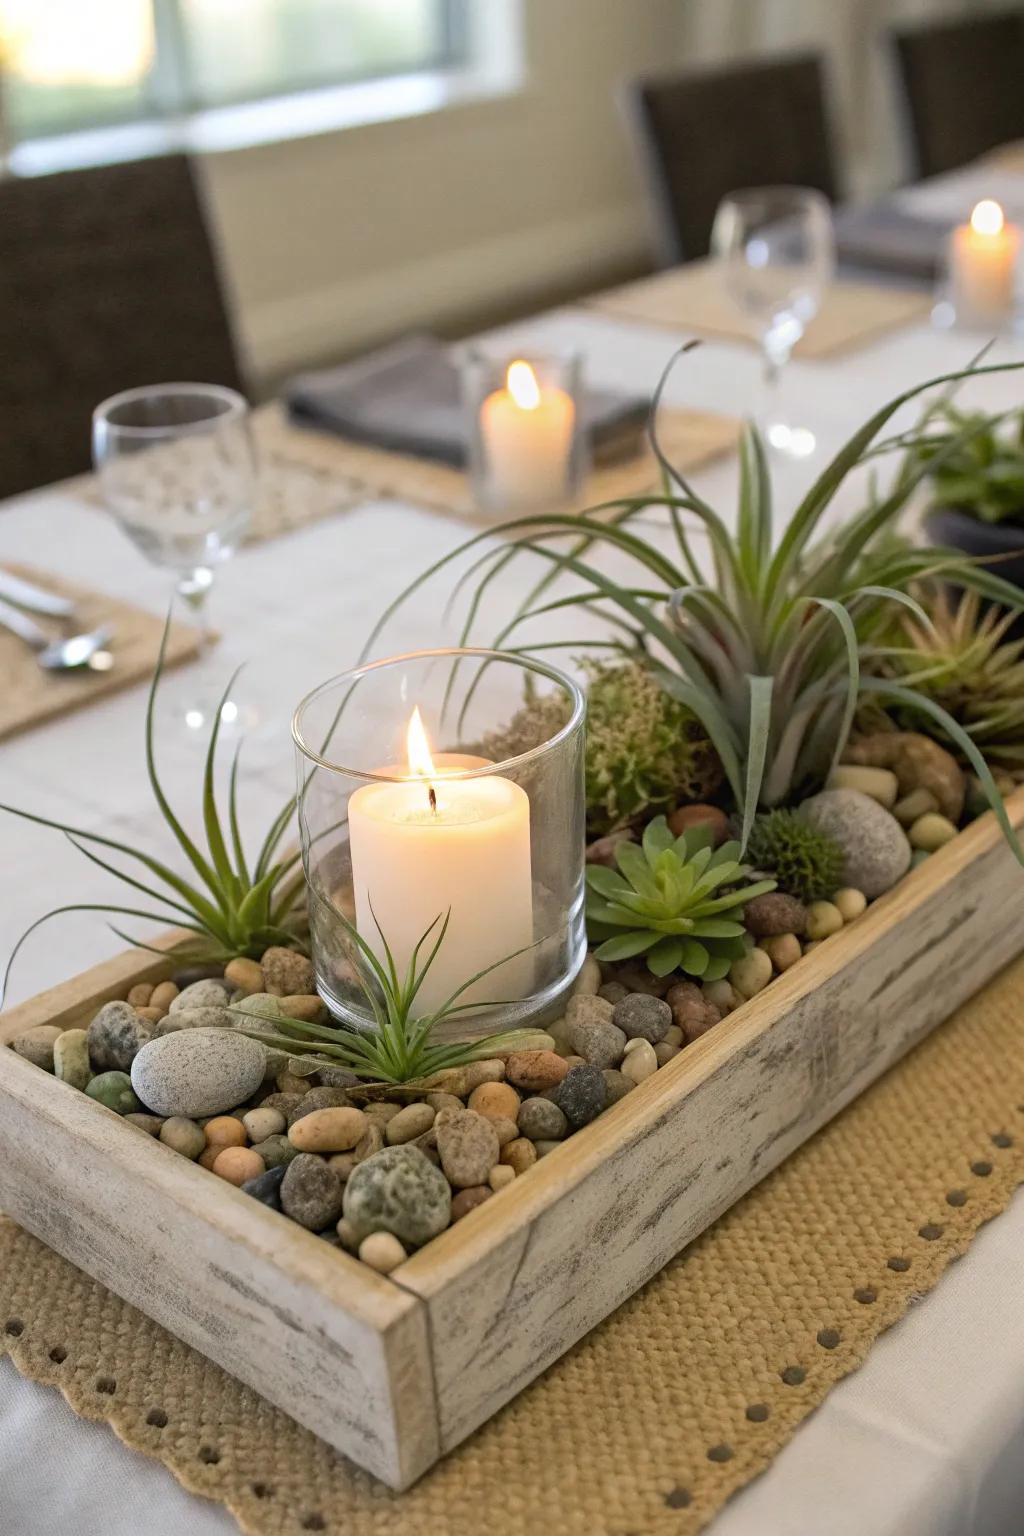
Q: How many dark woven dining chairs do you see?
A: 3